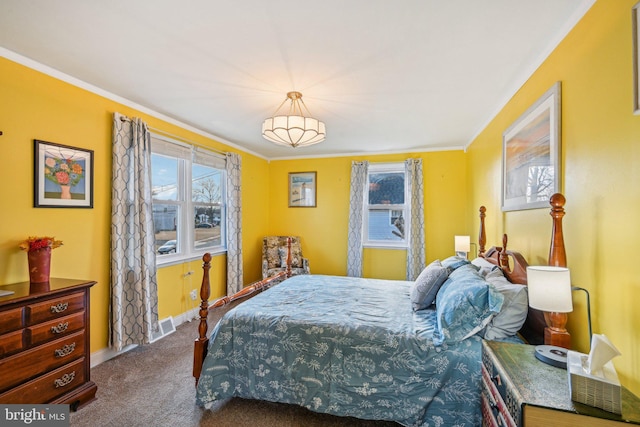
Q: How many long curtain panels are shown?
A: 4